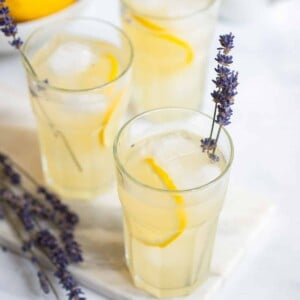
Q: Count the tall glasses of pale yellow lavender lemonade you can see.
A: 3